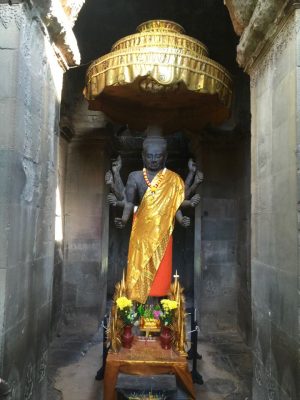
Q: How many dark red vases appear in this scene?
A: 2